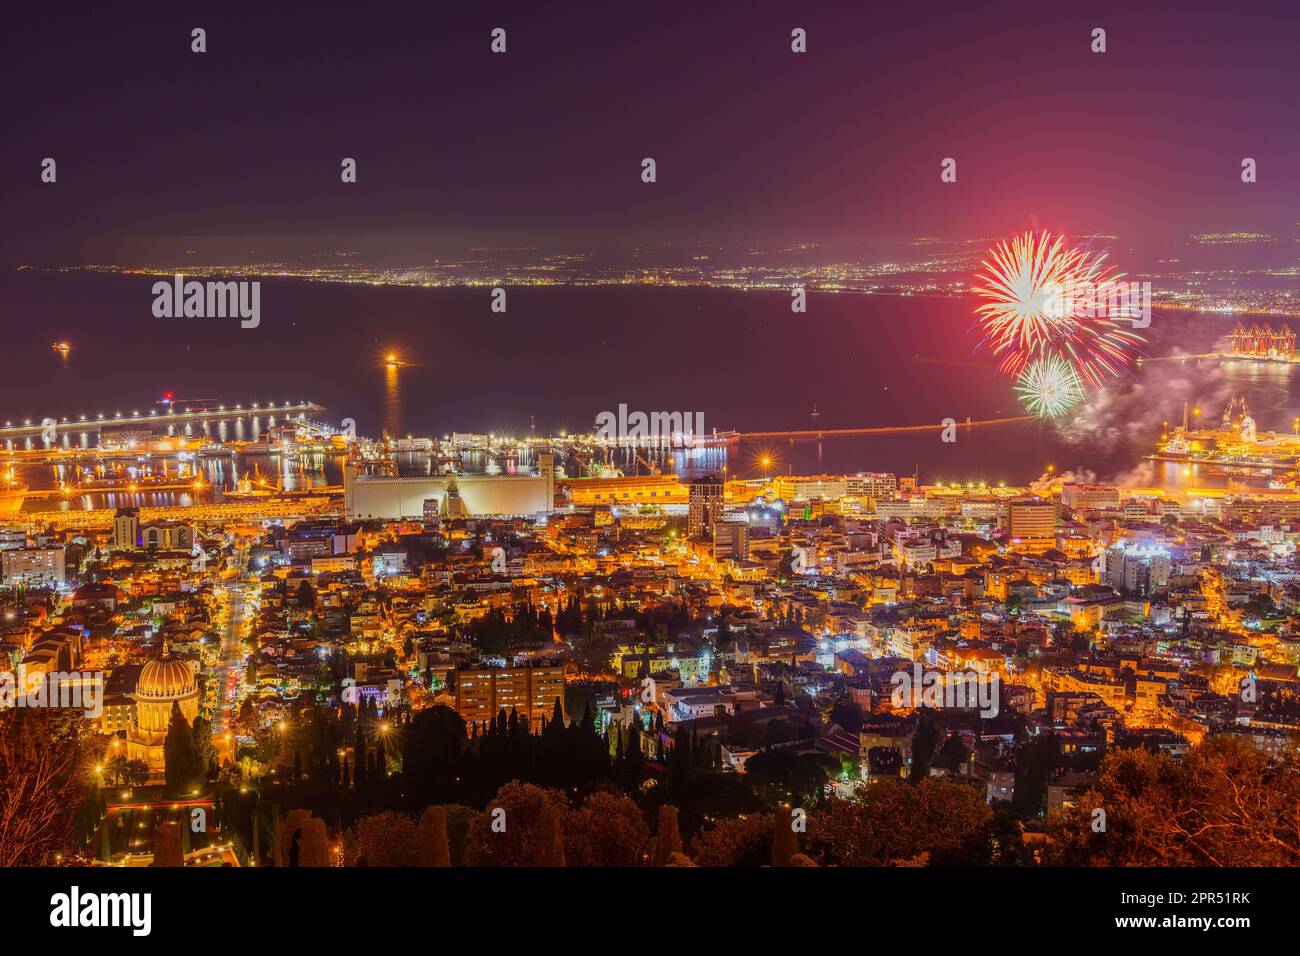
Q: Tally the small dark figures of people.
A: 1